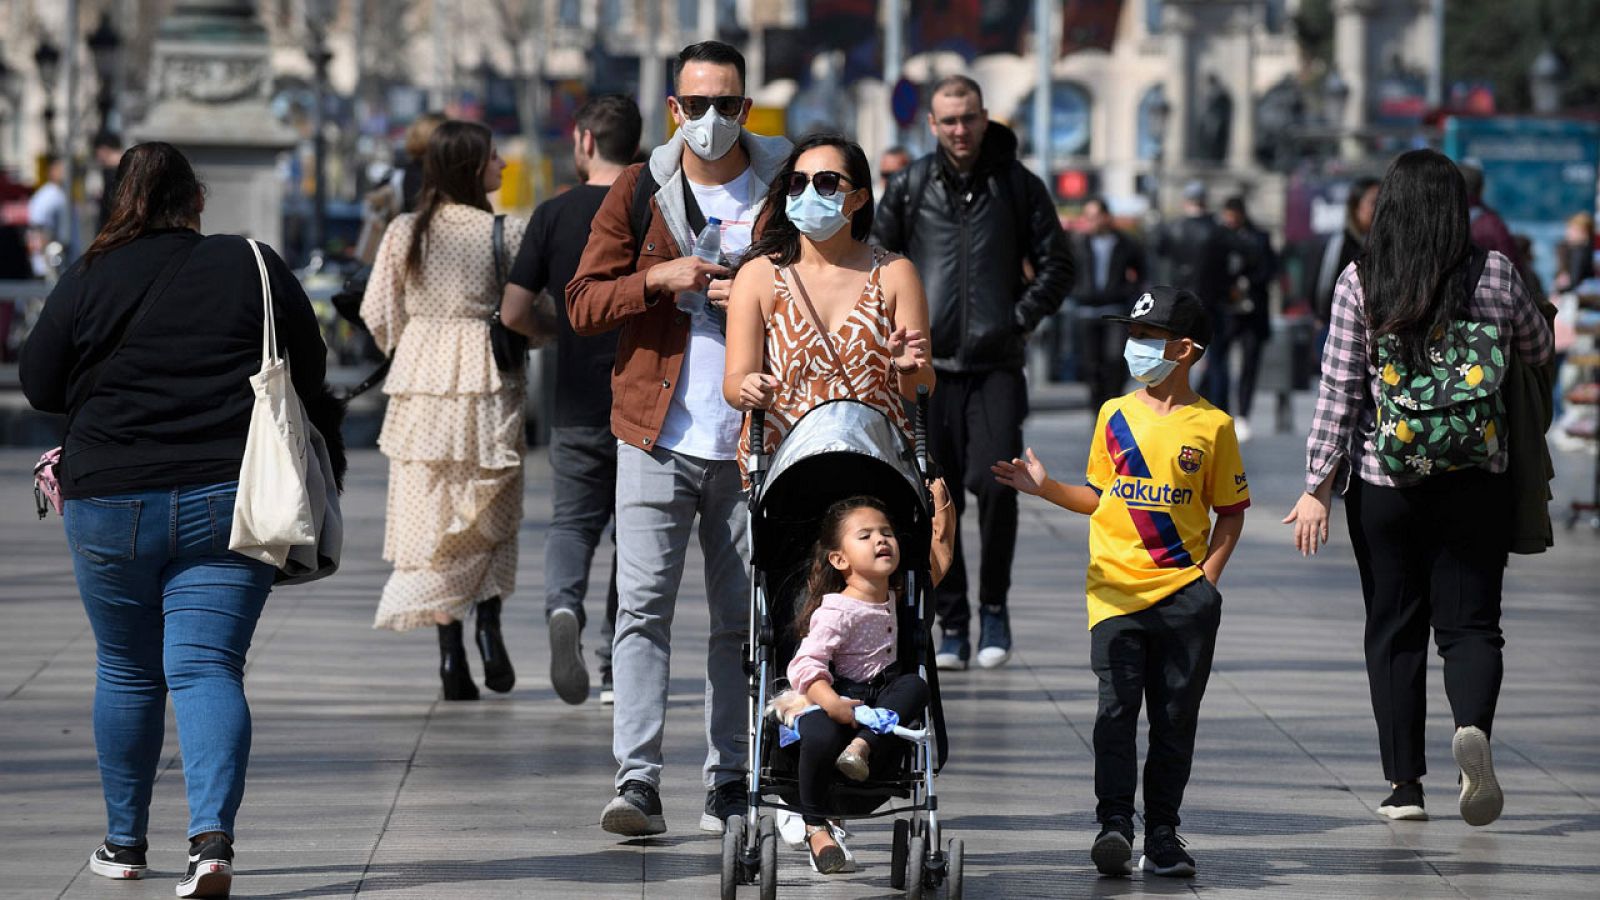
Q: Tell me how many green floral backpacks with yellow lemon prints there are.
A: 1